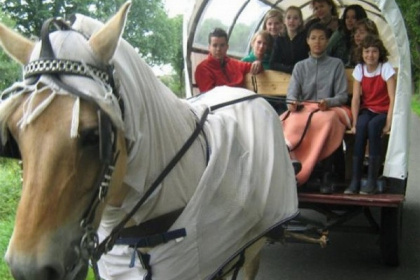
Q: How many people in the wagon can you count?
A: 9